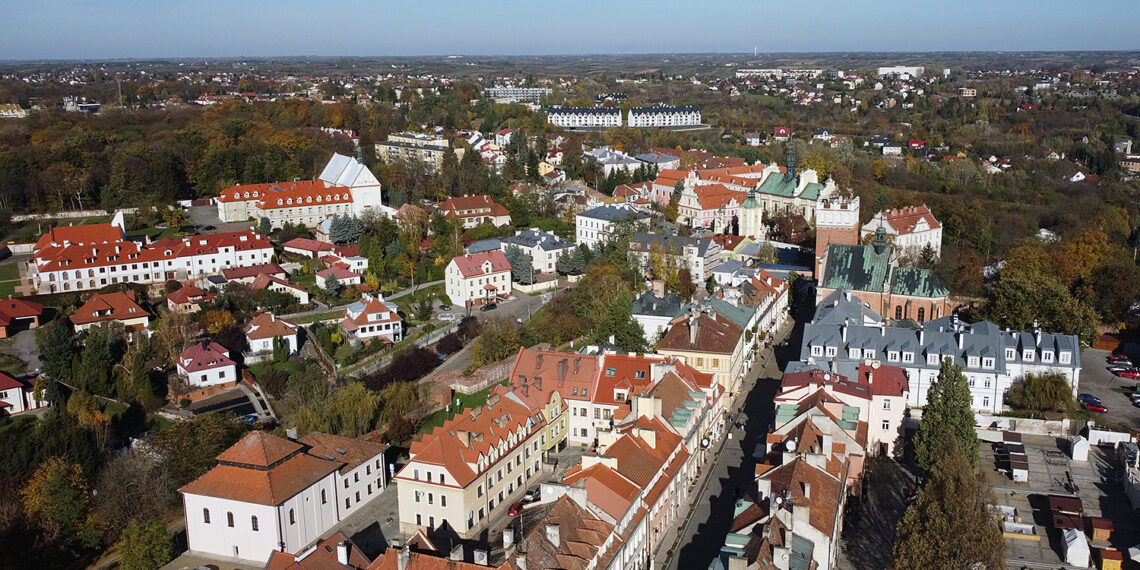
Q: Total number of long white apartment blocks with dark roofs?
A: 2